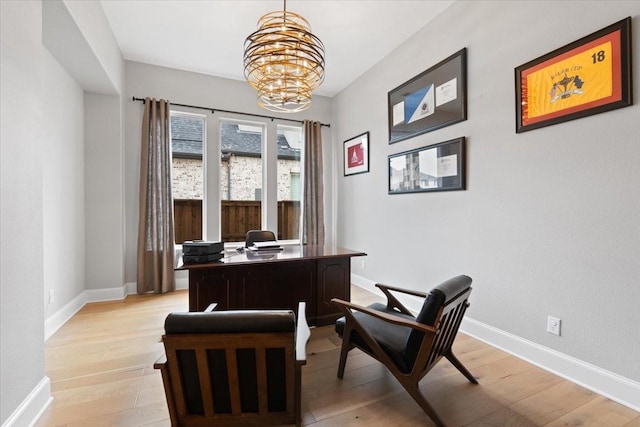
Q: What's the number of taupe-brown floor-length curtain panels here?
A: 2